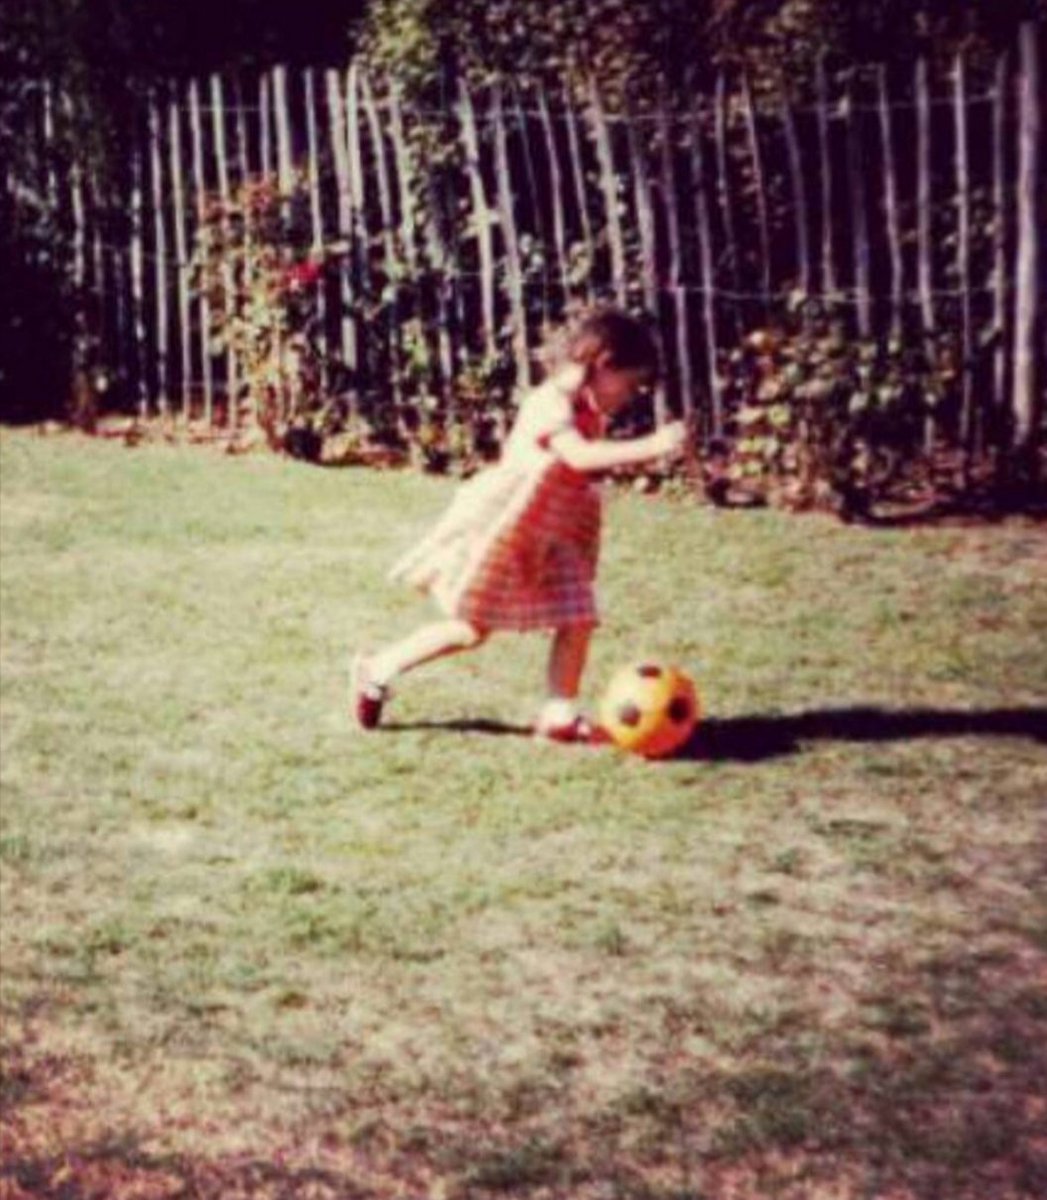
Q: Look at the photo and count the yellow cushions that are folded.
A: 0